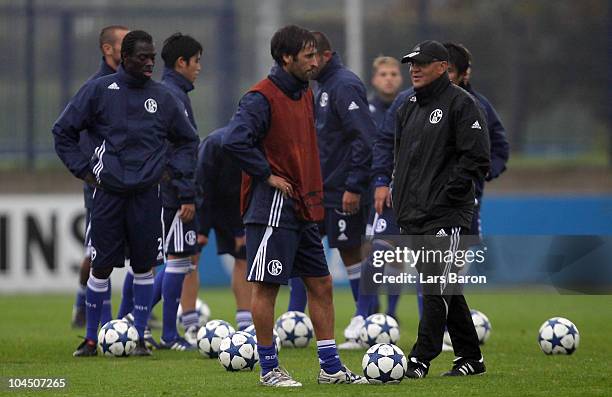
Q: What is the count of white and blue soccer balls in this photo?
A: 10